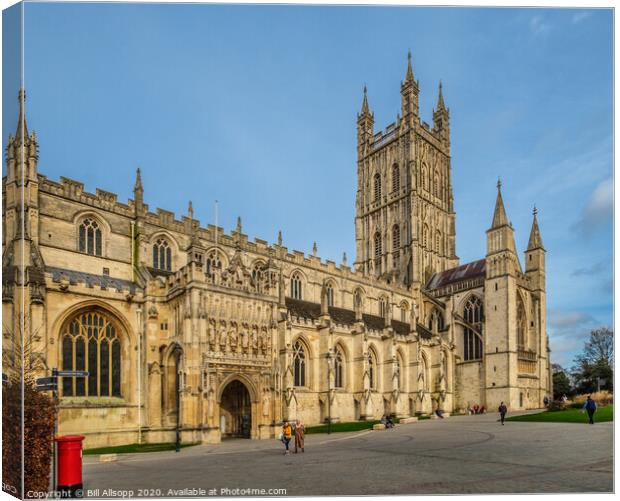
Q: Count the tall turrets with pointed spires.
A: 6